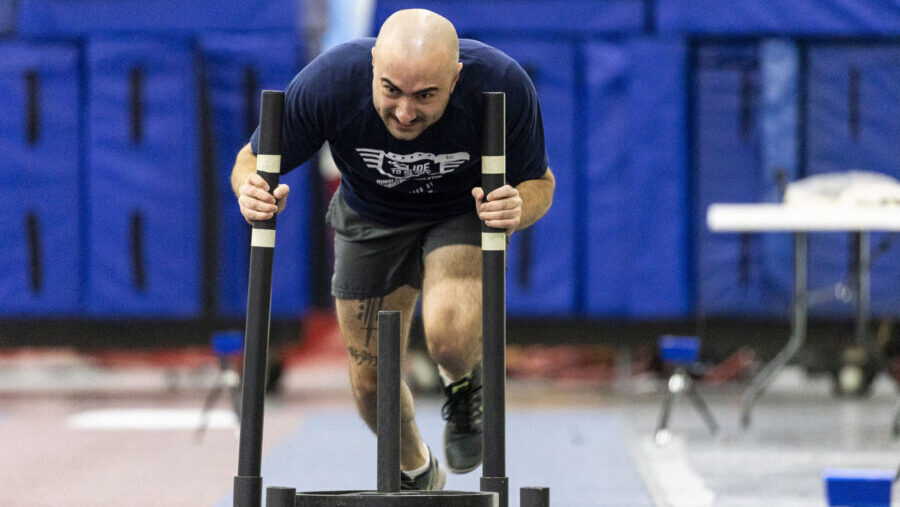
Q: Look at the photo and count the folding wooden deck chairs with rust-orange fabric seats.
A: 0